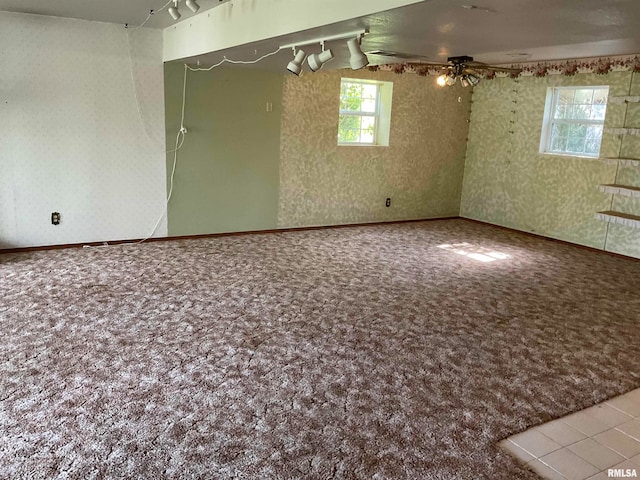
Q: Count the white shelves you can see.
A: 5